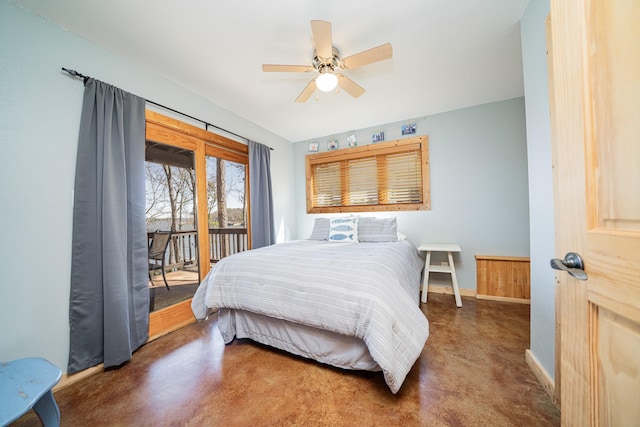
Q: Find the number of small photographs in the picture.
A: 5